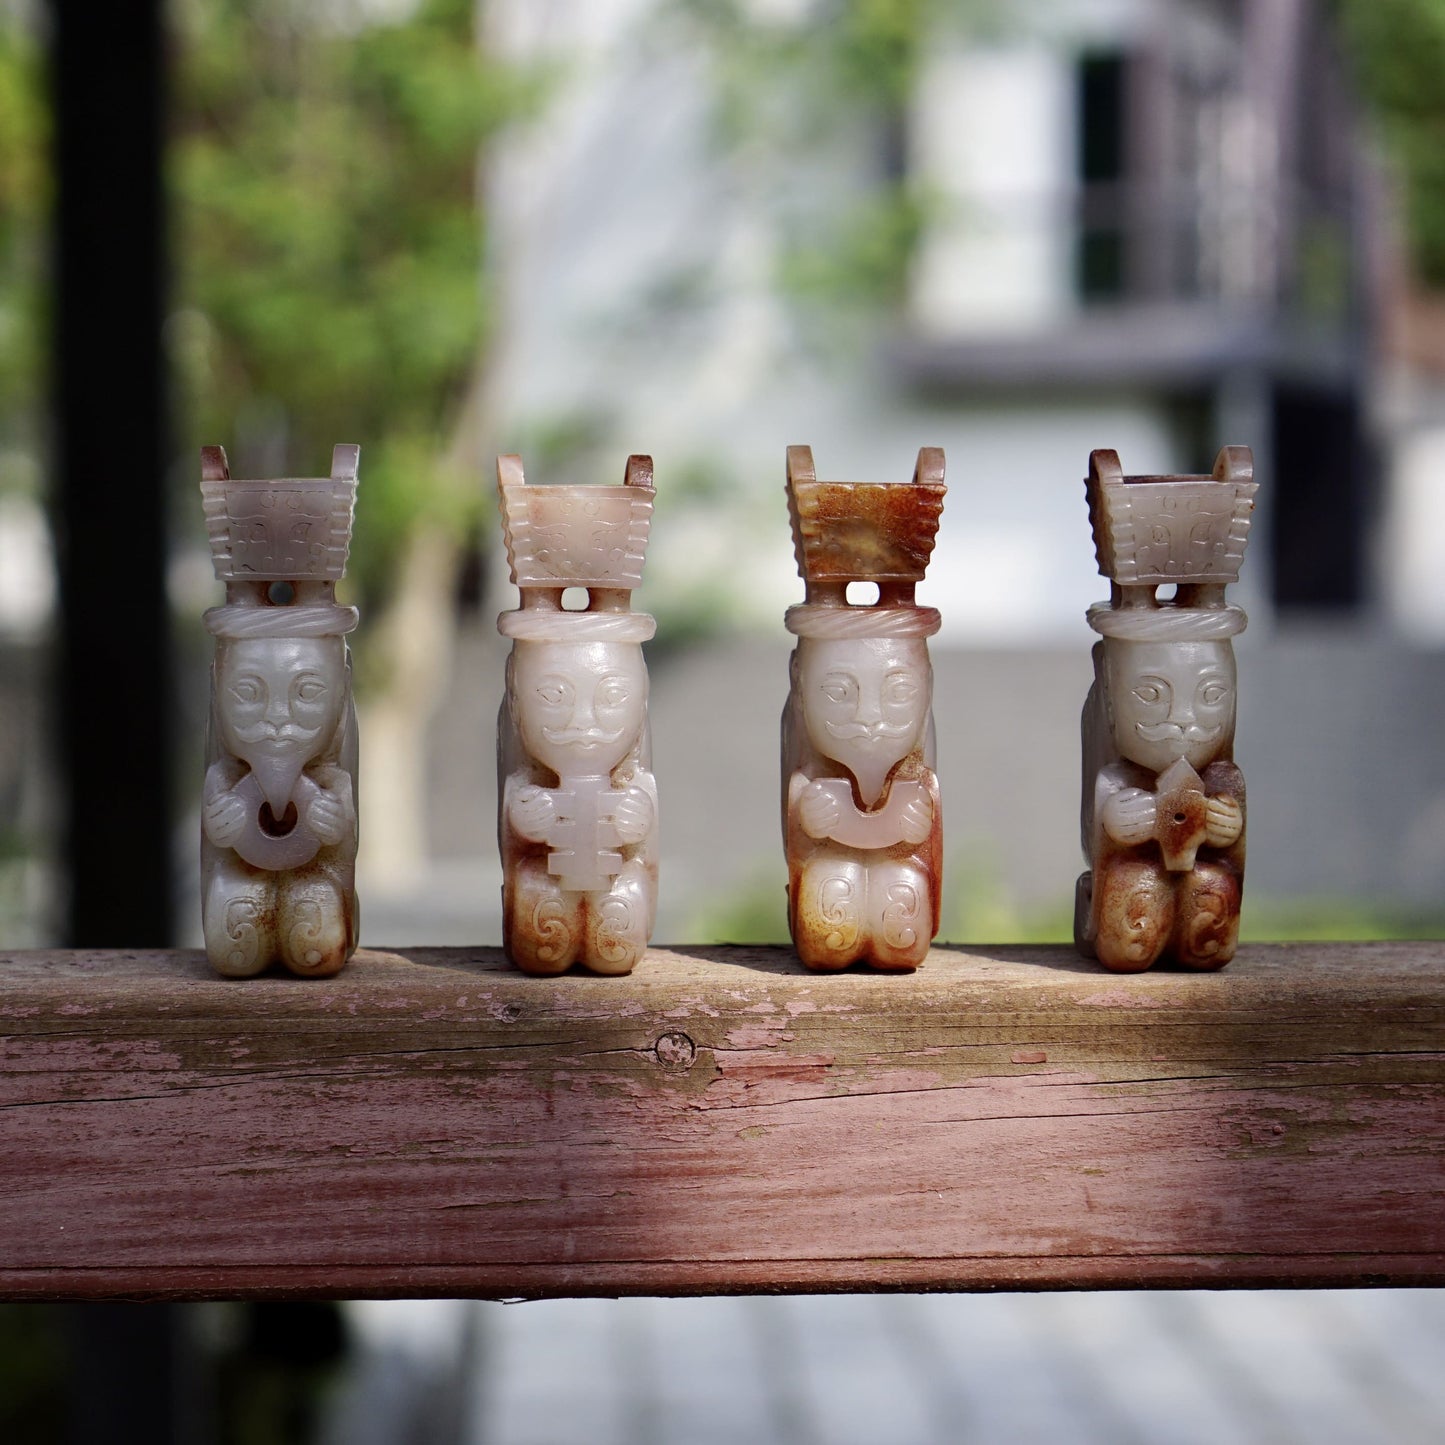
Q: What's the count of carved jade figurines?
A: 4